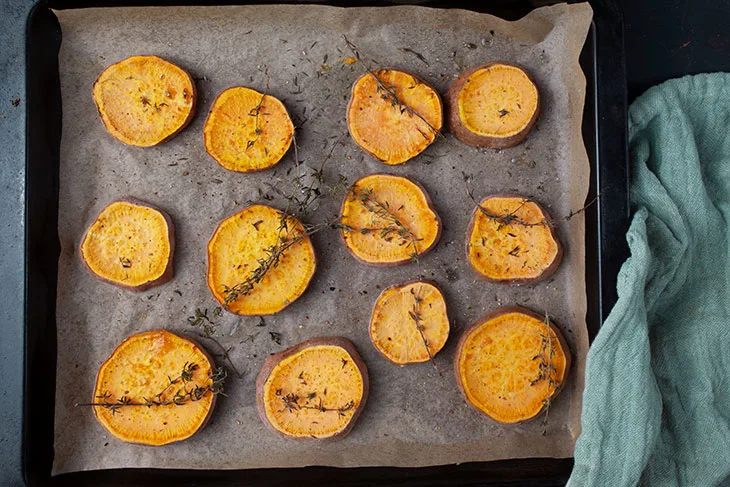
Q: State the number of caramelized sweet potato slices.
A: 12